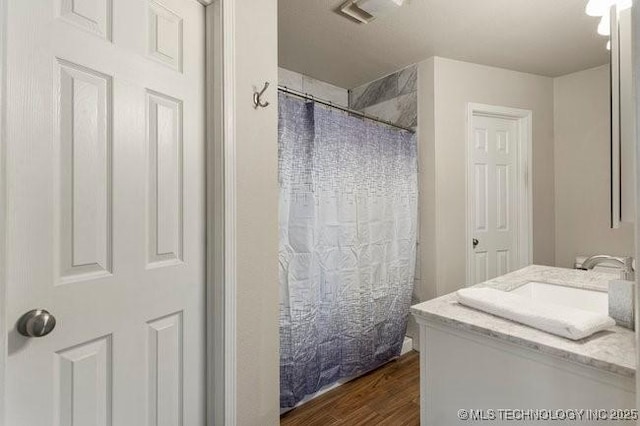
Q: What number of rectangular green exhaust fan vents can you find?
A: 0